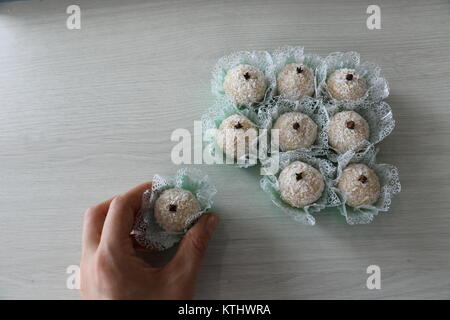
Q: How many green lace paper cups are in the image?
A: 9